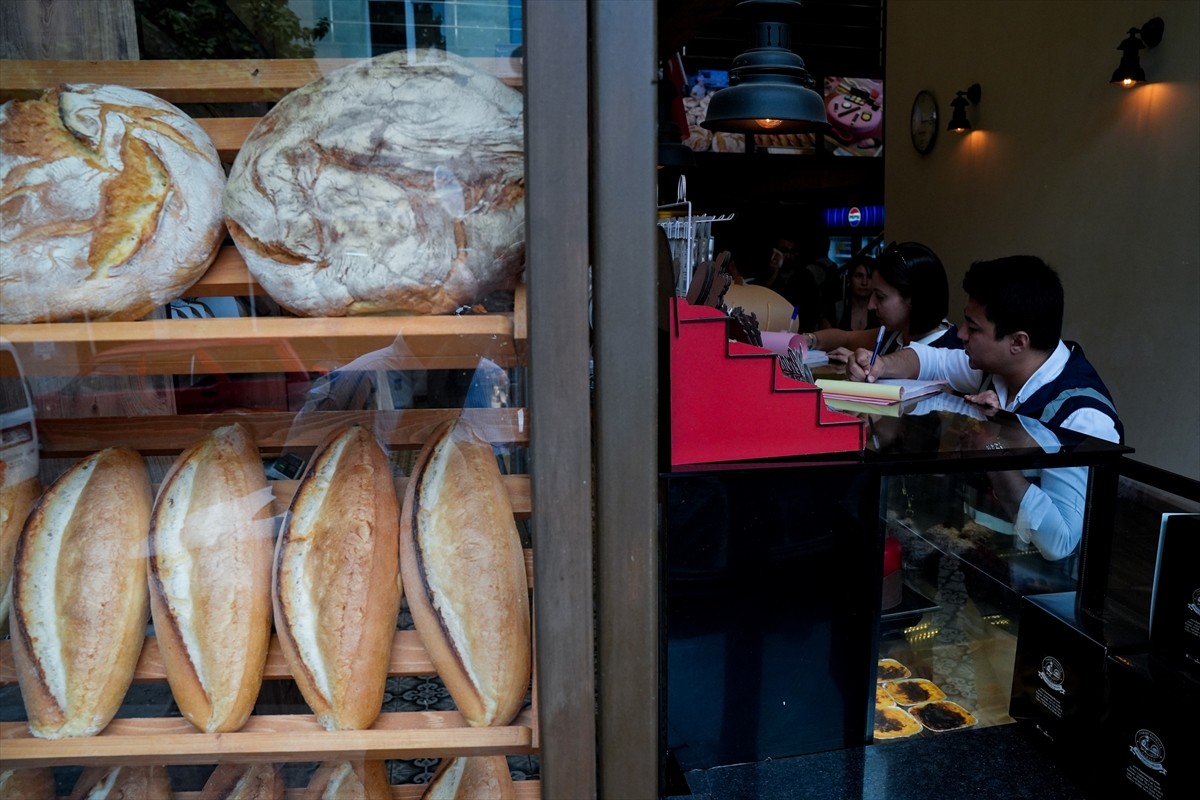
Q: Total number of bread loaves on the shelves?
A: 12